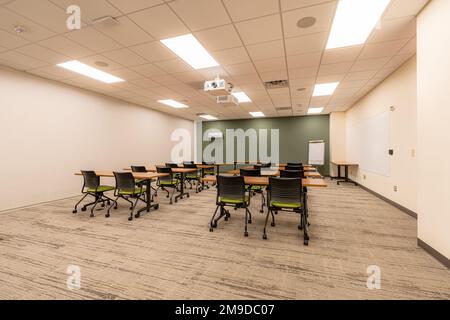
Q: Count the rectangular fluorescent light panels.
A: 9